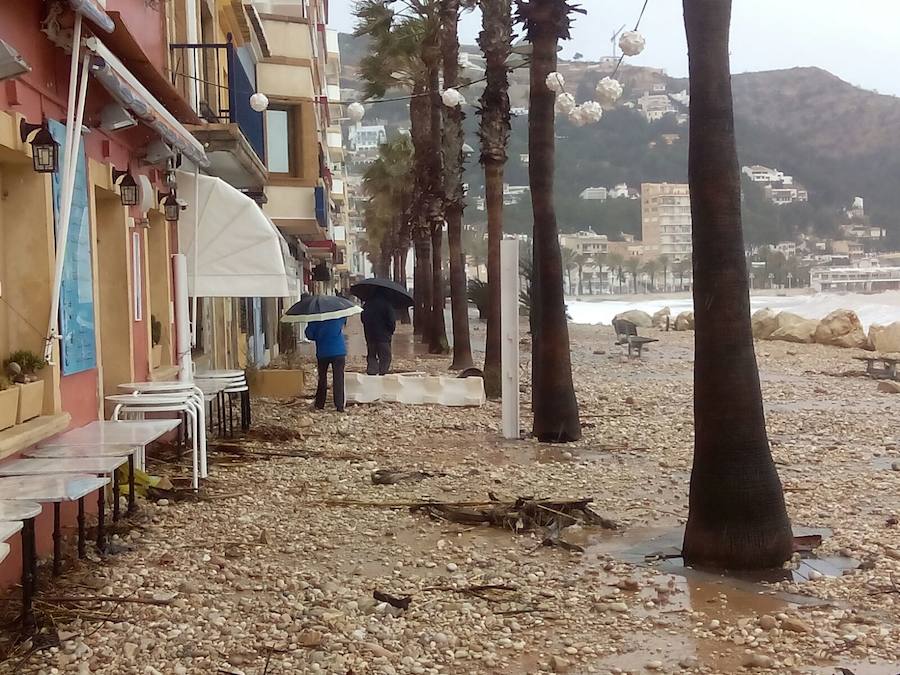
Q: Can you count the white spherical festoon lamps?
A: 9